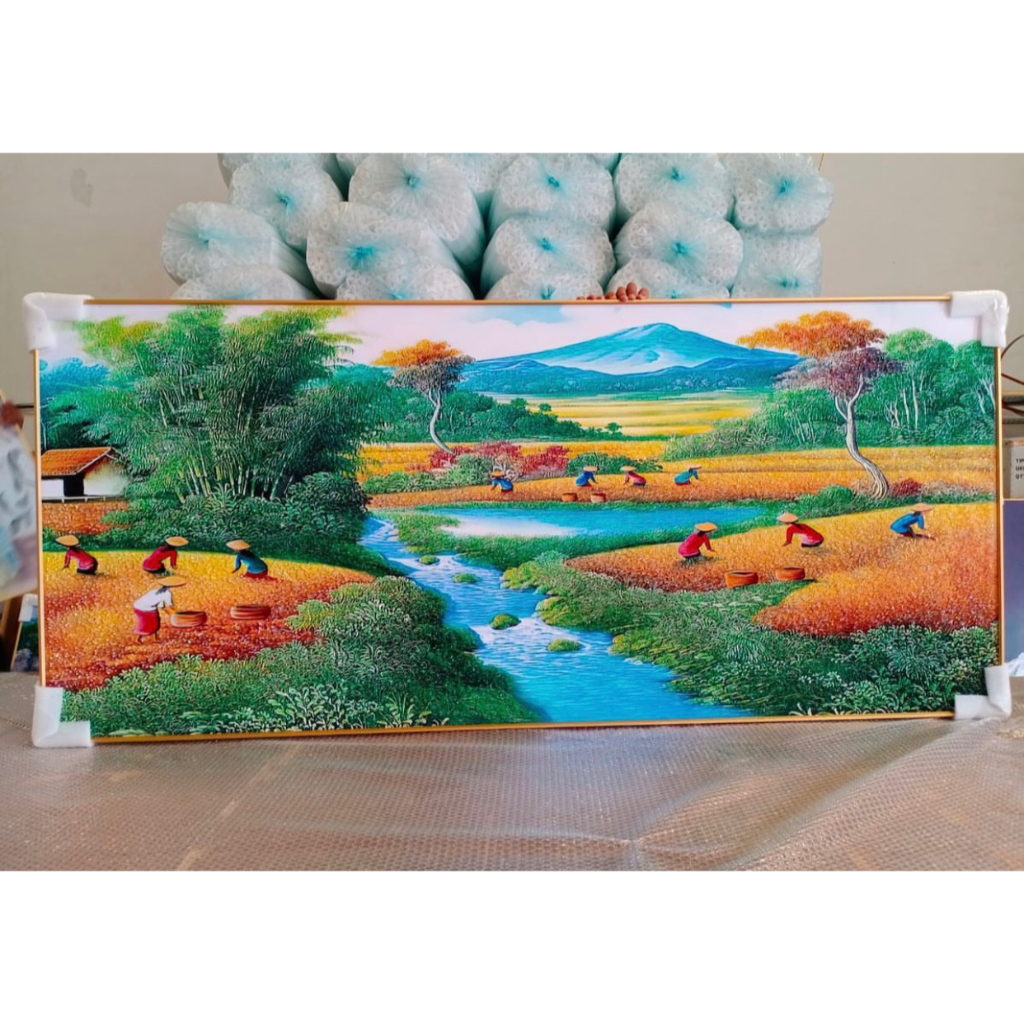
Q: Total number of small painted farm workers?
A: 11